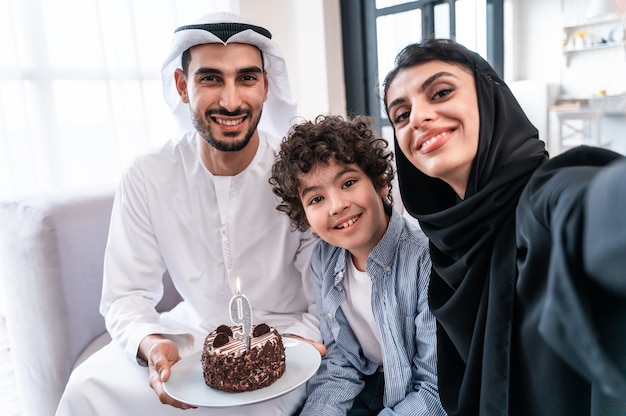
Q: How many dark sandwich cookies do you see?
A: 3